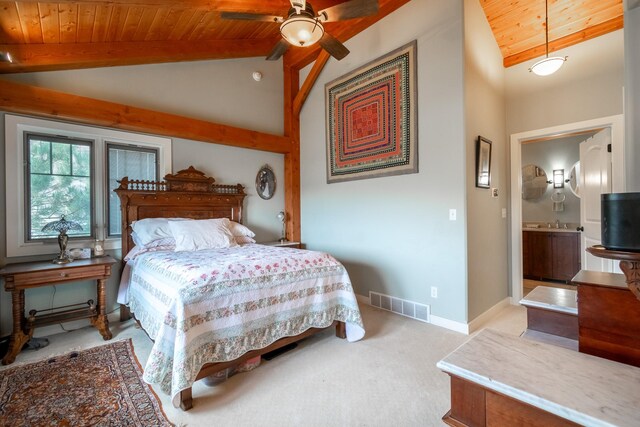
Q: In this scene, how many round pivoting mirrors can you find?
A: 2